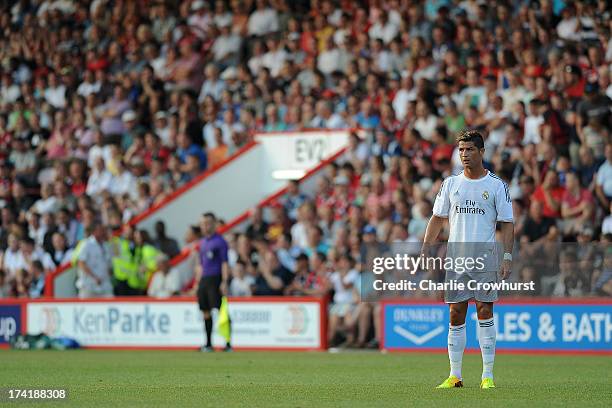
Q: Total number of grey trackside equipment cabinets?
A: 0